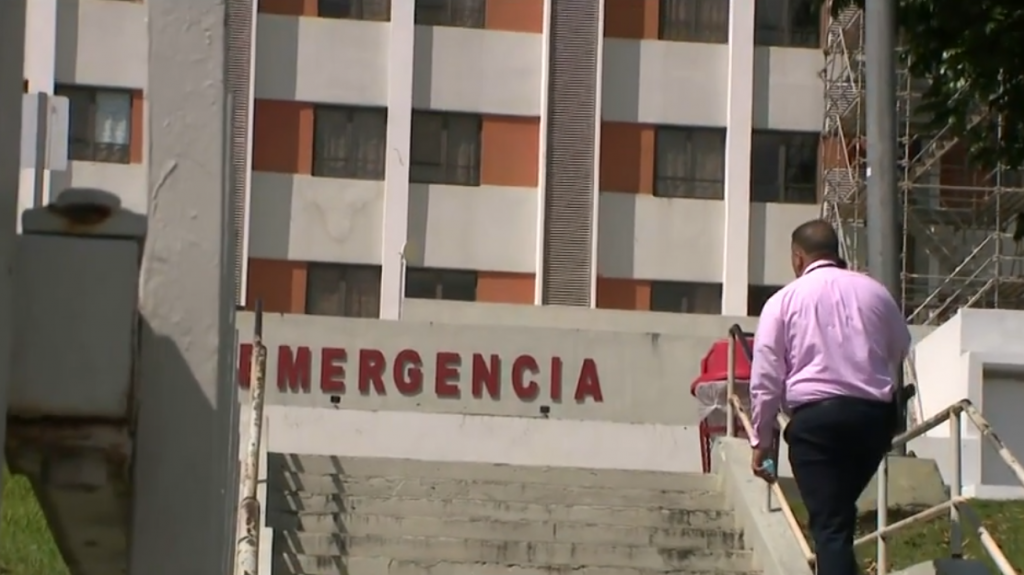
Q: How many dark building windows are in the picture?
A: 13